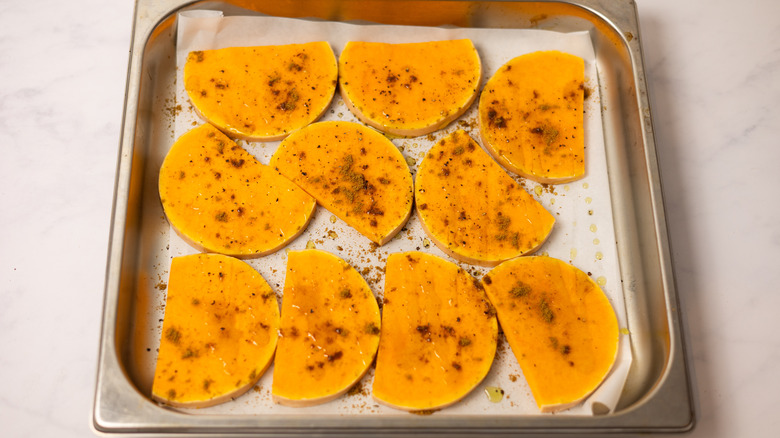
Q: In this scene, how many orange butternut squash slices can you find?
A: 10